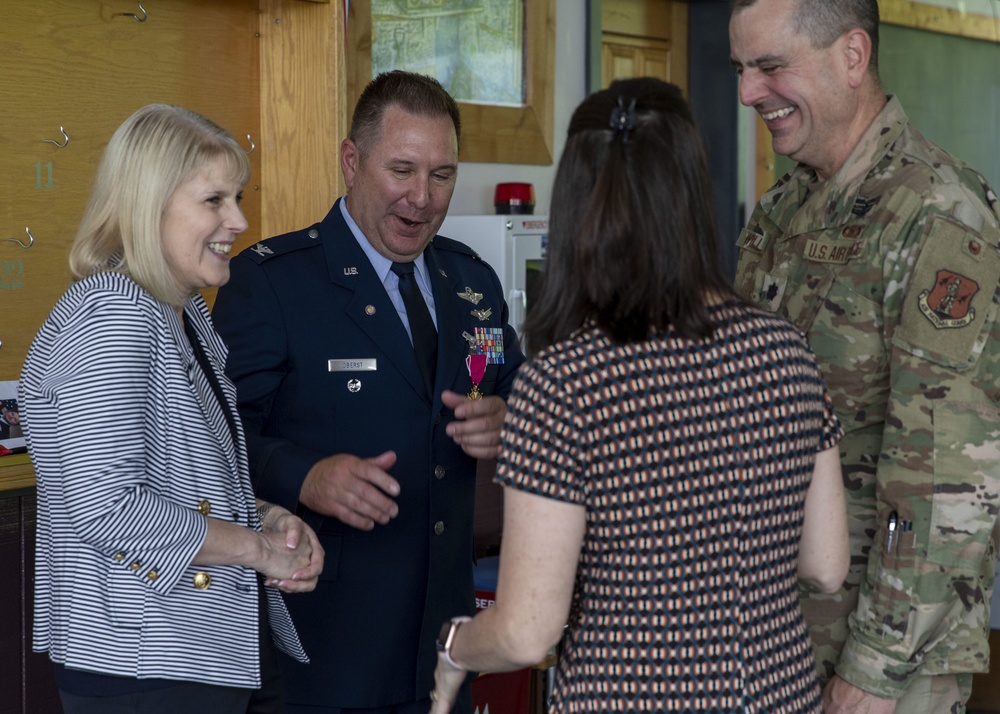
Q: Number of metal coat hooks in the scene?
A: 4